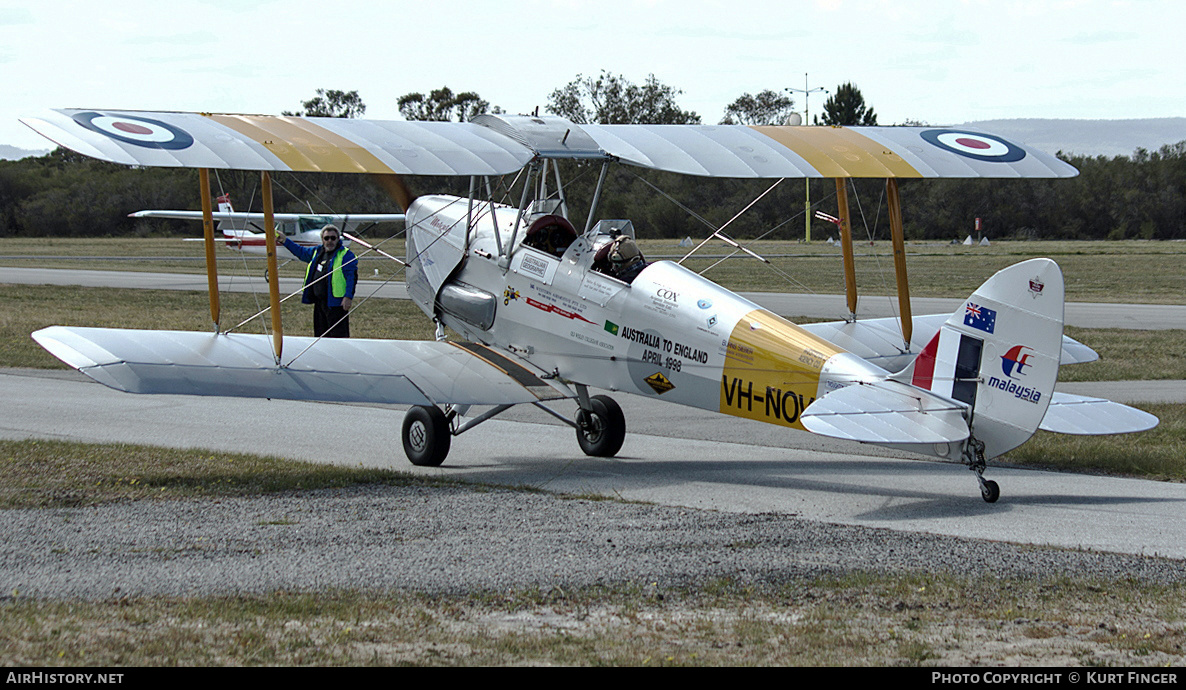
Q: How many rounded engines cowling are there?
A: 1